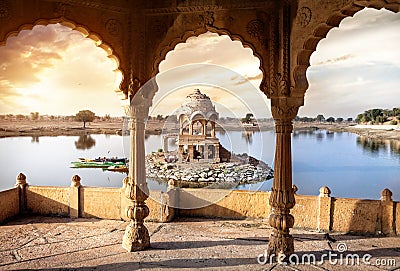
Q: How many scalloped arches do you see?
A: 3